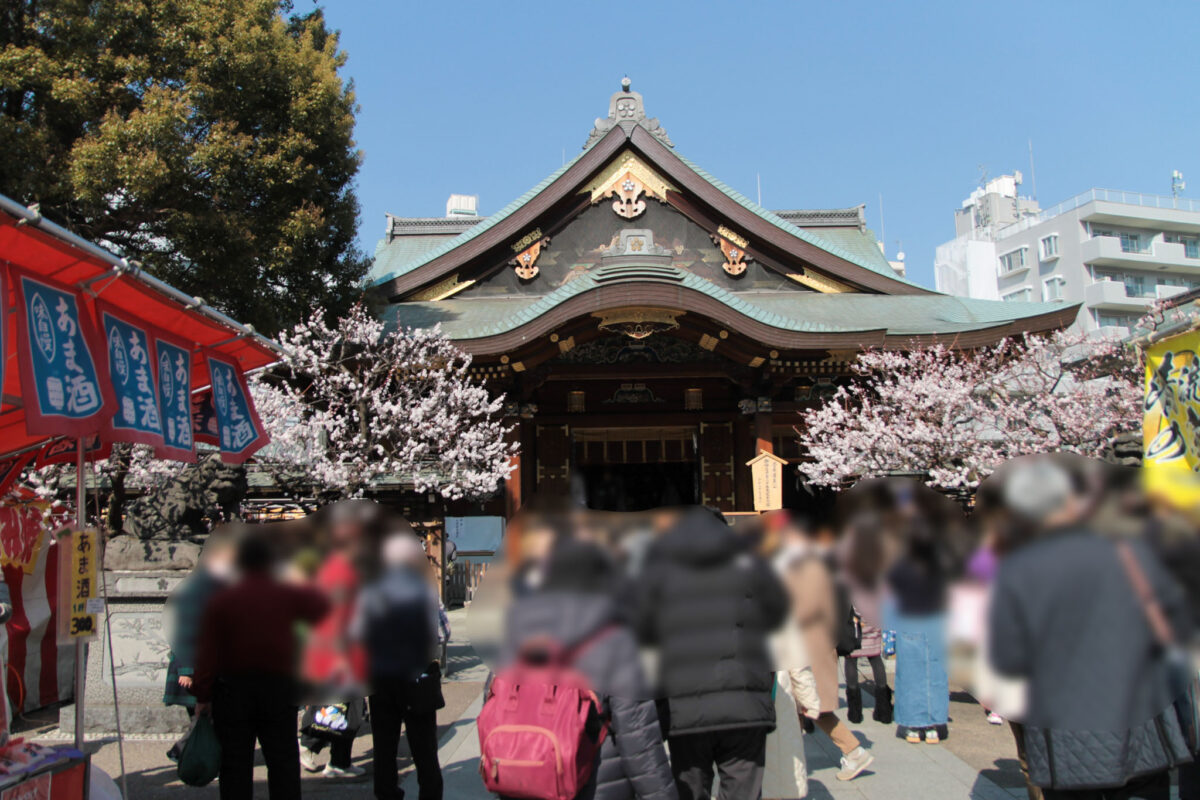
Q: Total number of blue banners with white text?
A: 4